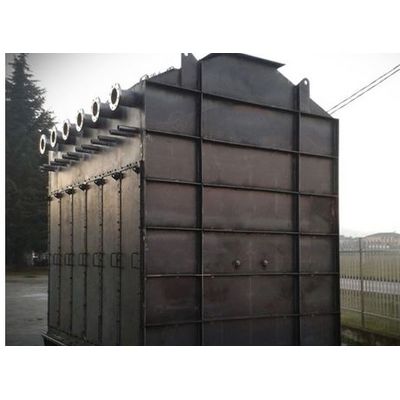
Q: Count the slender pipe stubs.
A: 12